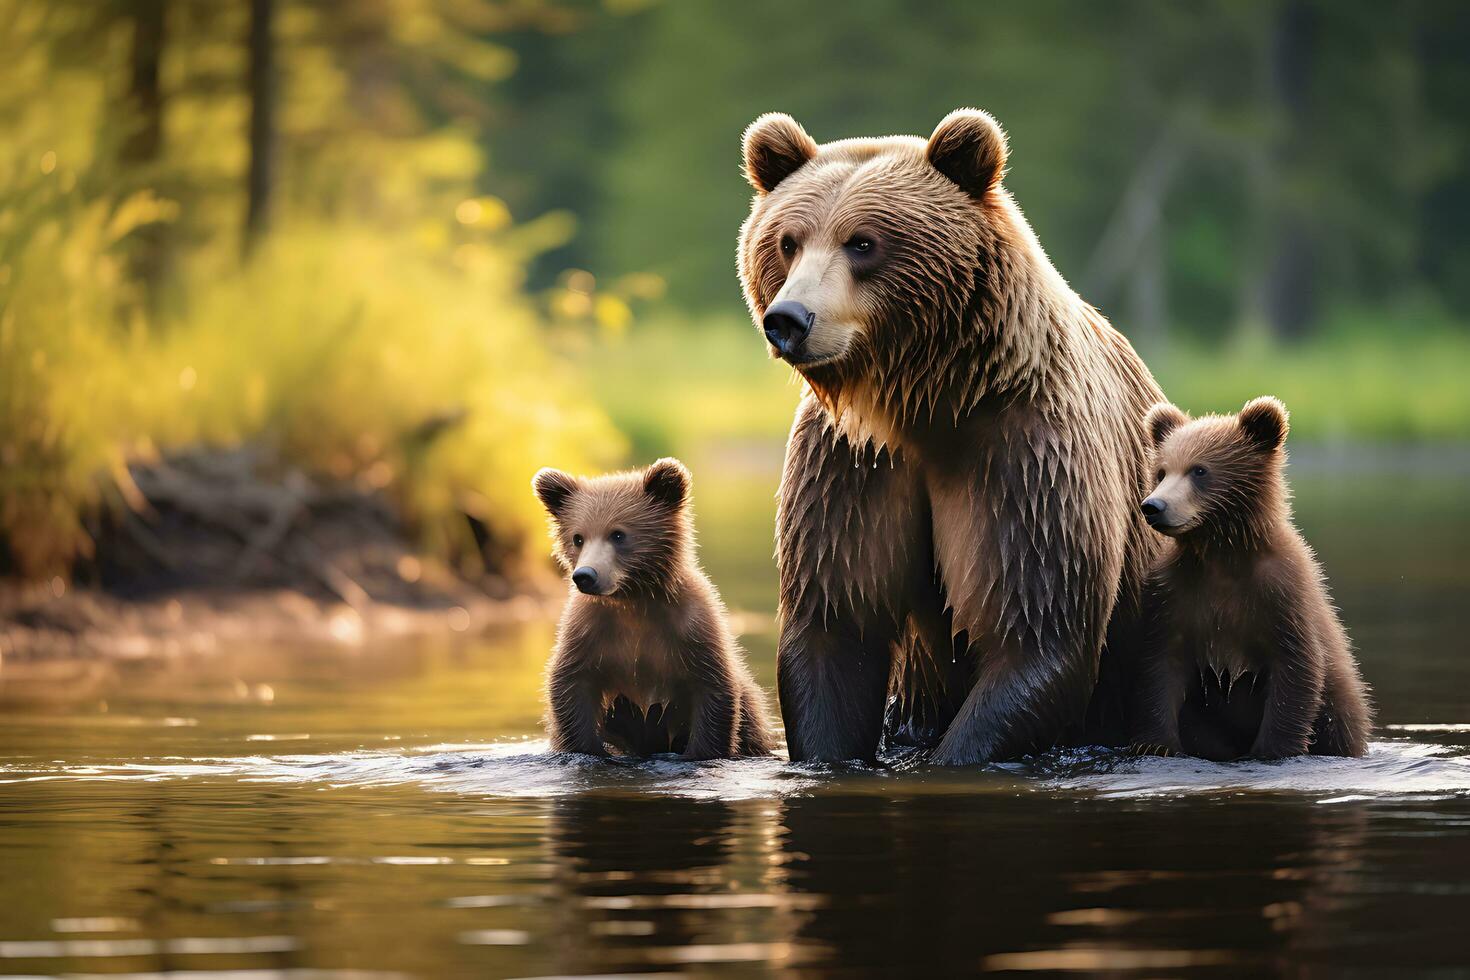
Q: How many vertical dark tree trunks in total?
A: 2